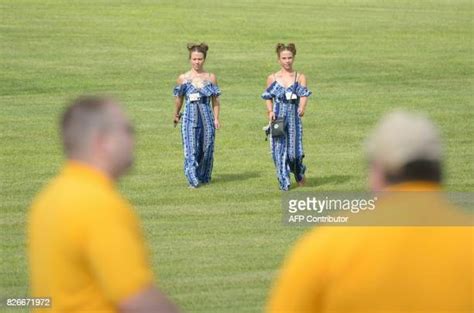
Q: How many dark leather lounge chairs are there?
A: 0